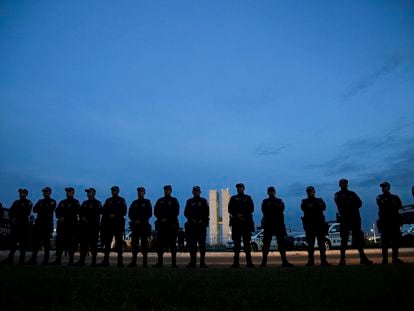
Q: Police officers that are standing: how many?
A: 13